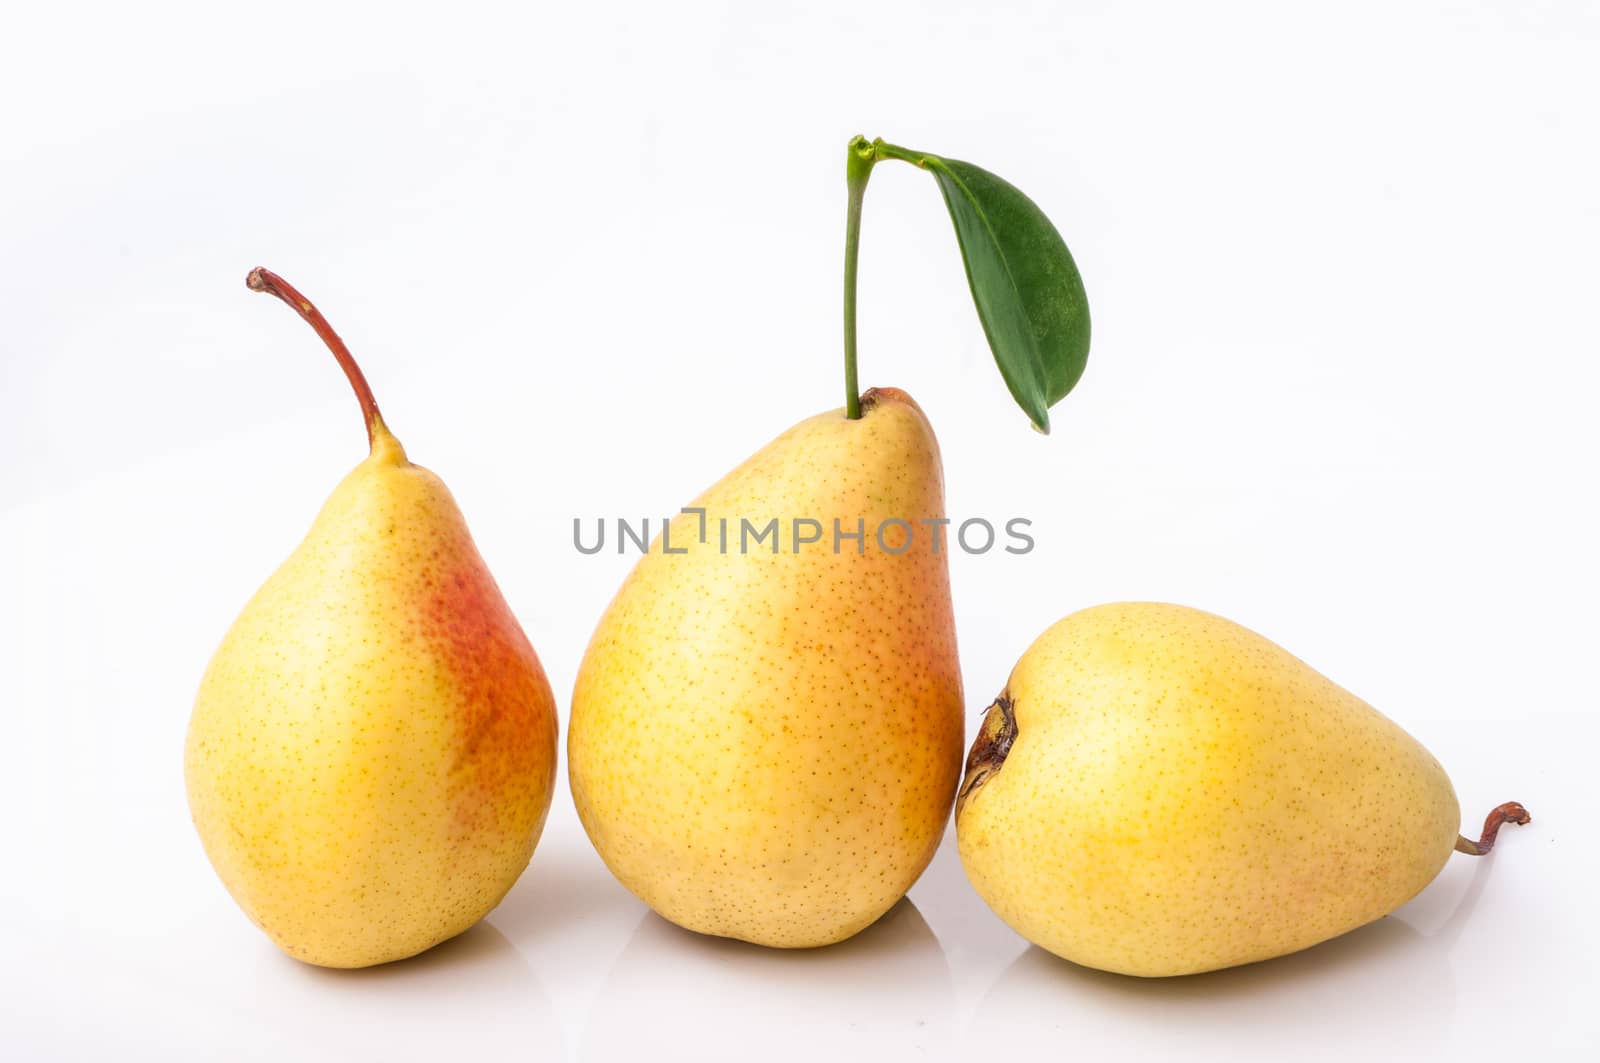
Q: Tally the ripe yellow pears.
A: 3